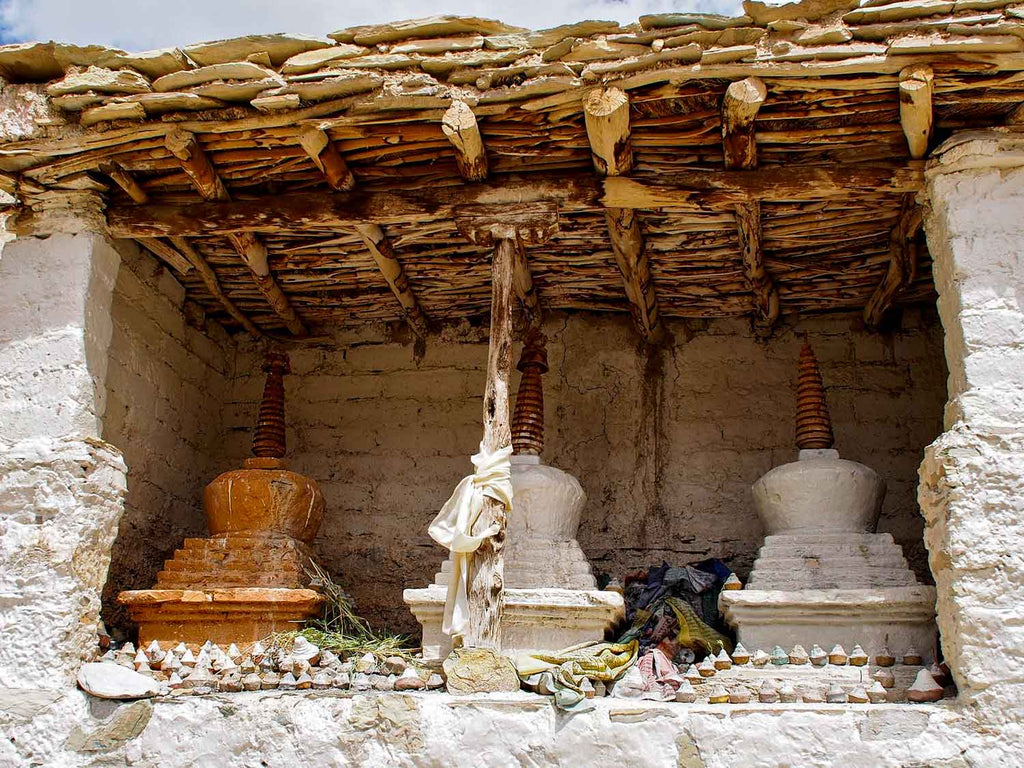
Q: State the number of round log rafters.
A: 7